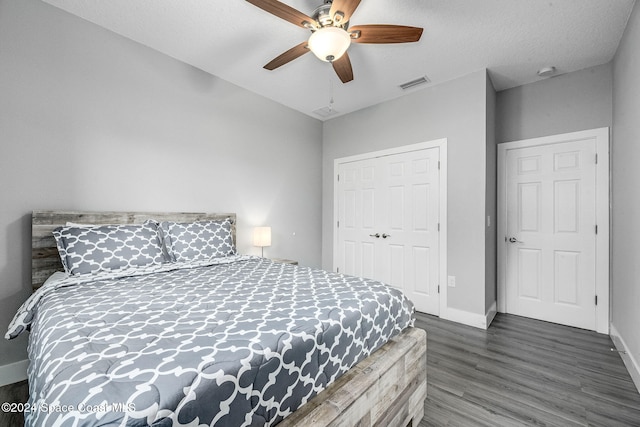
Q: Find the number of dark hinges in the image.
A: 9